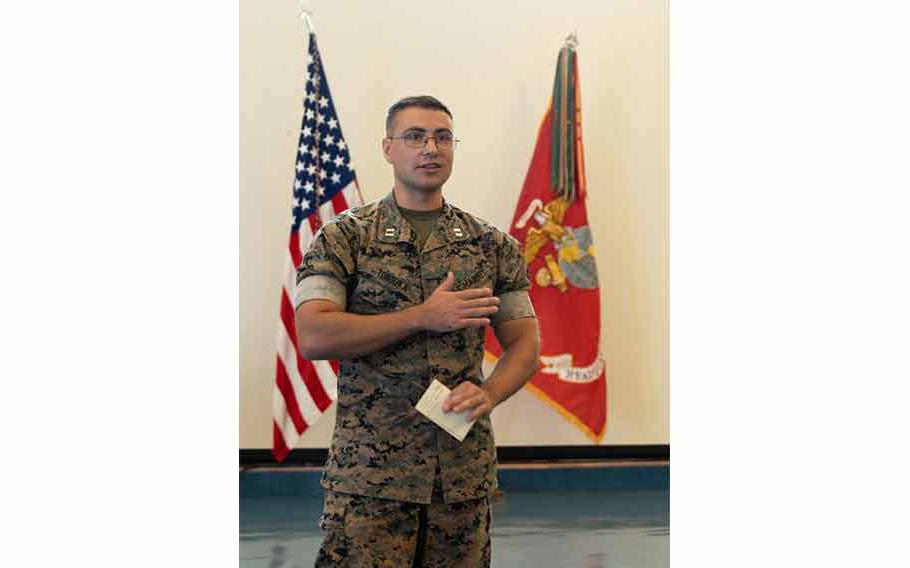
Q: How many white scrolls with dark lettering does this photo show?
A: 1